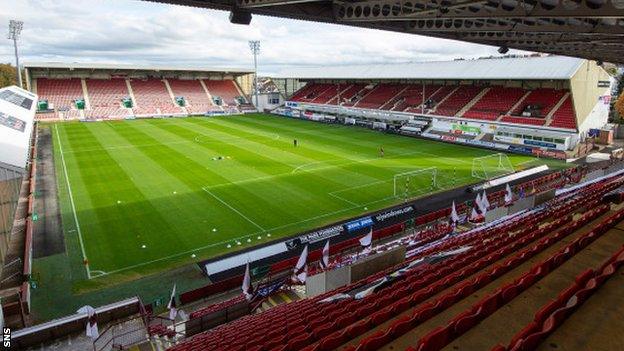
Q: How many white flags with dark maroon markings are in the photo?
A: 10